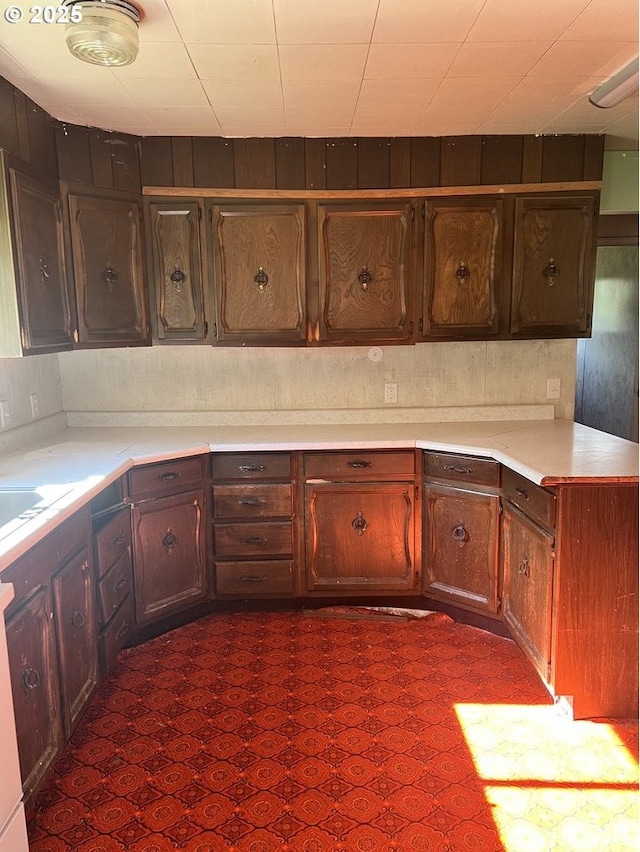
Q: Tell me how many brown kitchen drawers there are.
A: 11